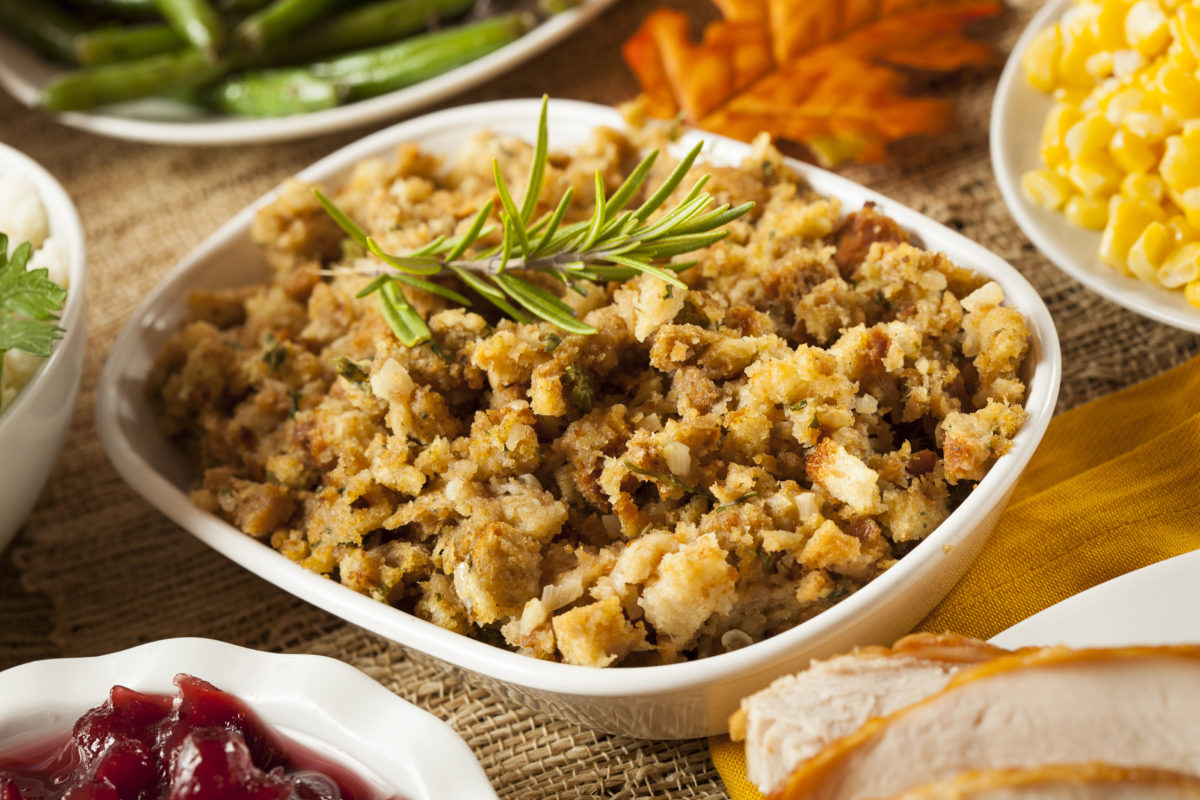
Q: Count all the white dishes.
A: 6